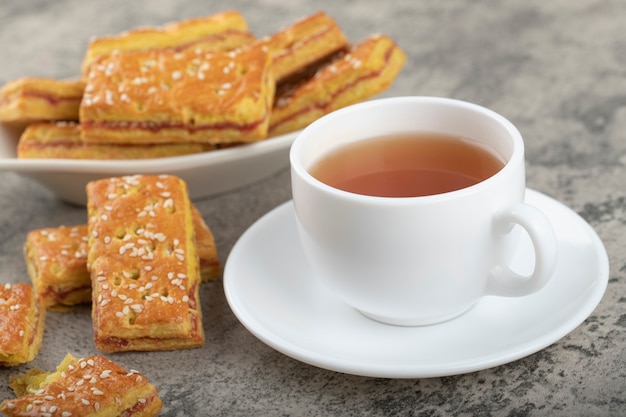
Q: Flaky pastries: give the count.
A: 10